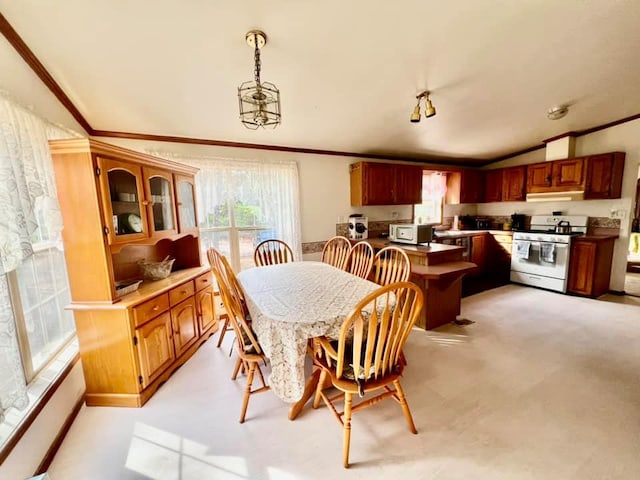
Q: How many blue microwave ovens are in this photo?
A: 0